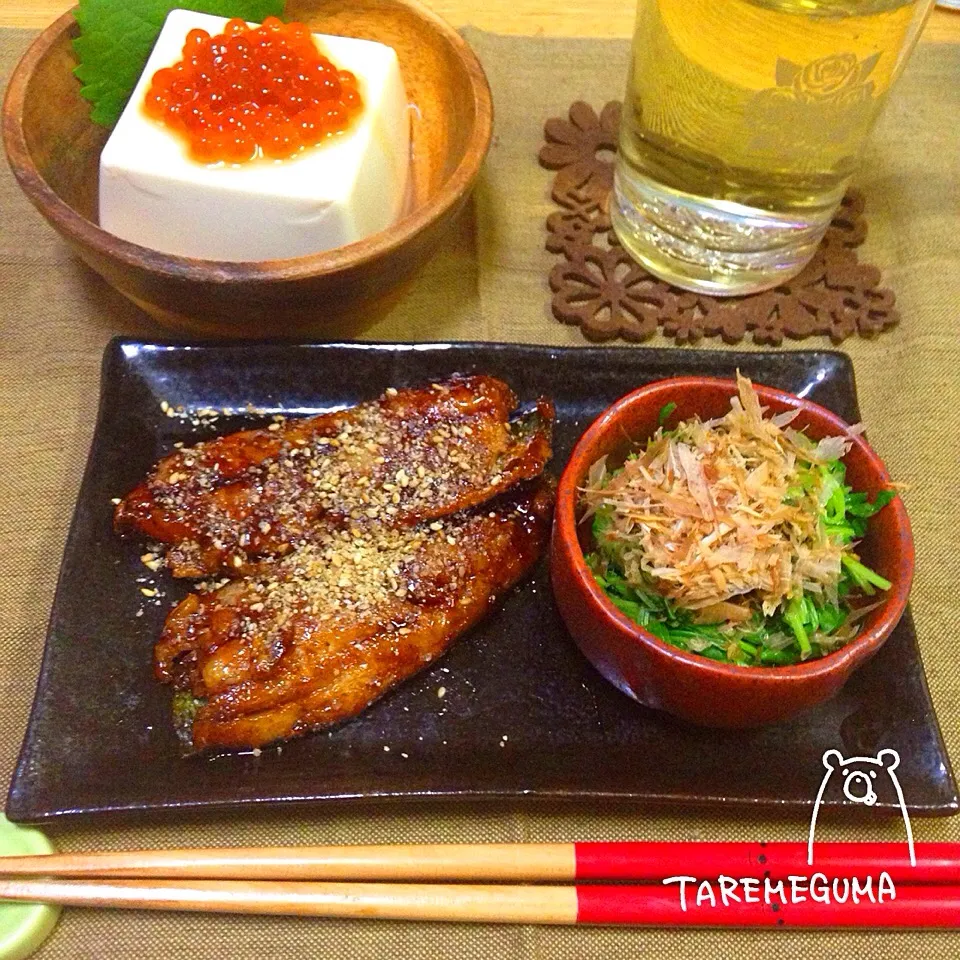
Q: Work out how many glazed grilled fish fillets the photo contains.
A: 2